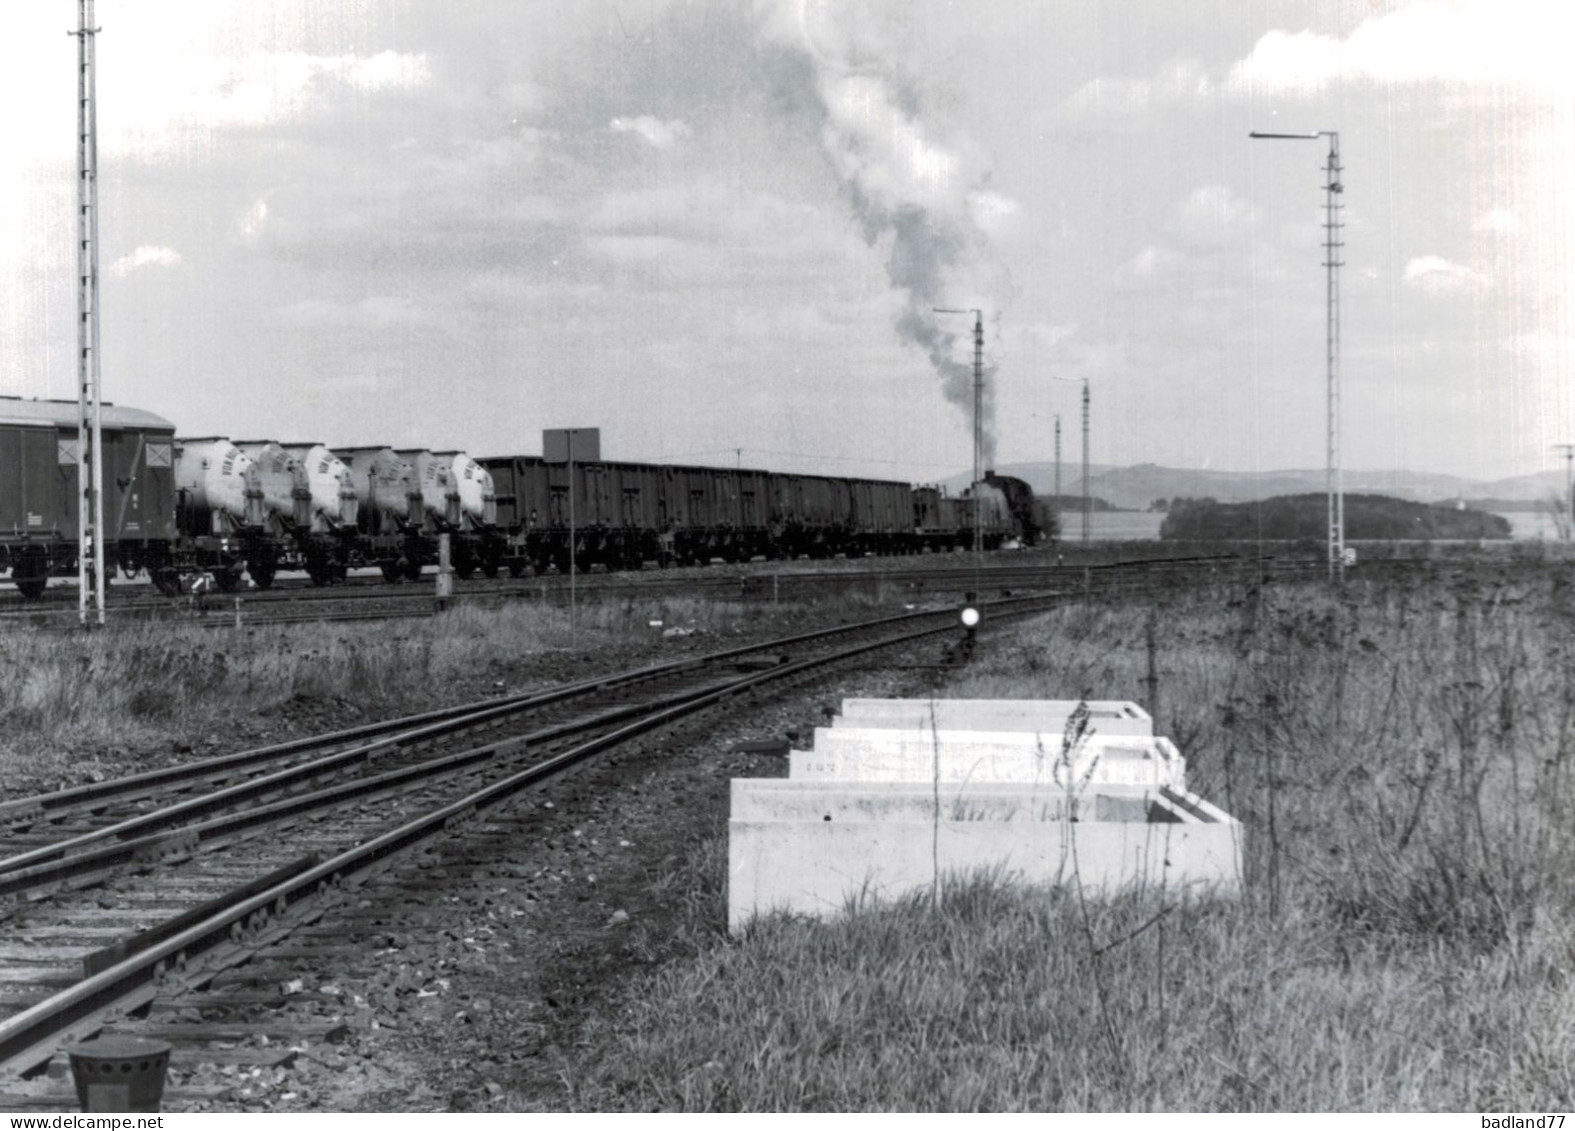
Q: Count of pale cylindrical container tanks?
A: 6